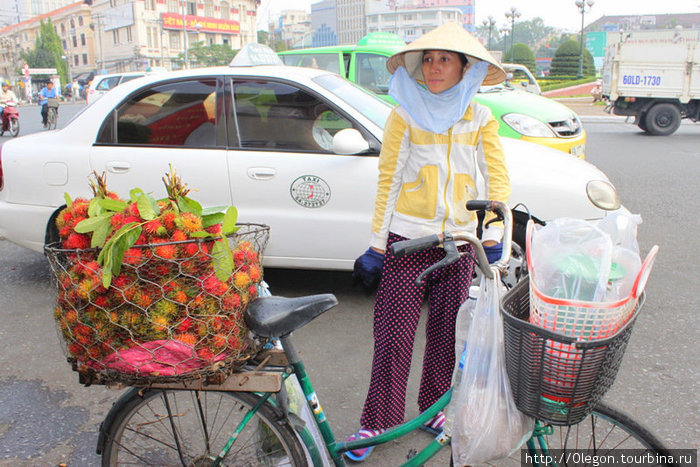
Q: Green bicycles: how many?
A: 1